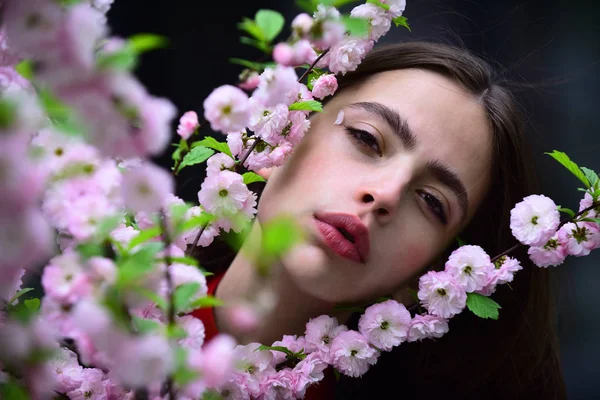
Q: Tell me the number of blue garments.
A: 0